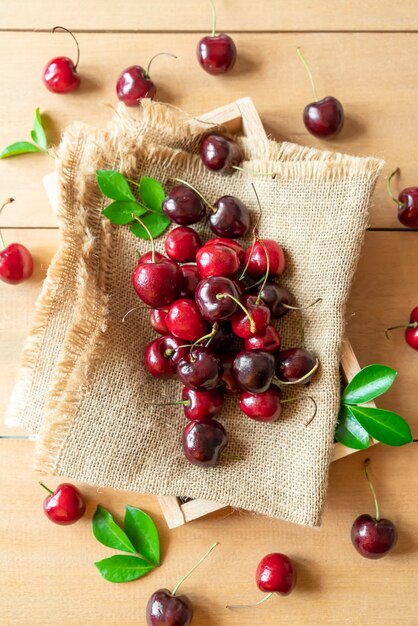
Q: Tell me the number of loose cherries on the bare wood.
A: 11